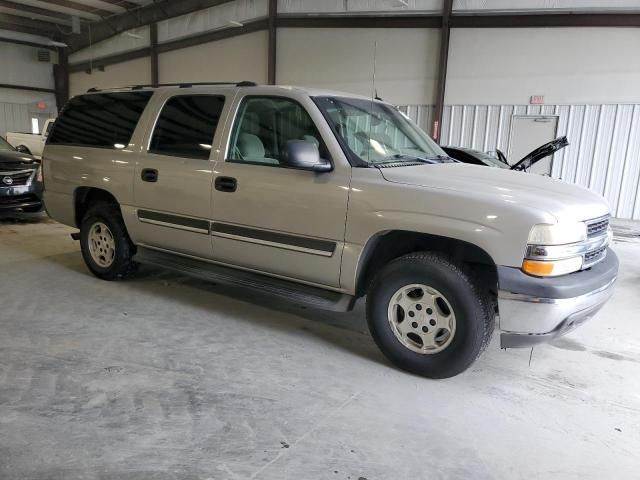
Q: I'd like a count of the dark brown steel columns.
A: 4